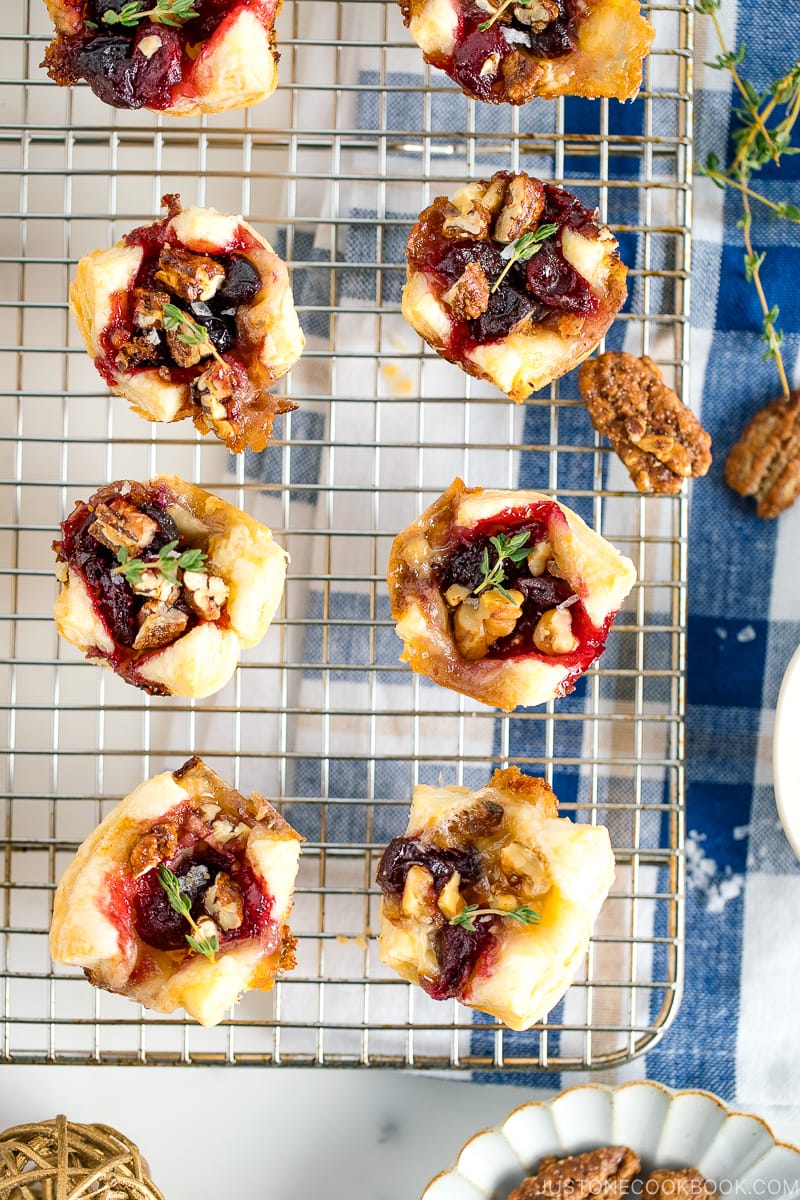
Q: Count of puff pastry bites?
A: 8